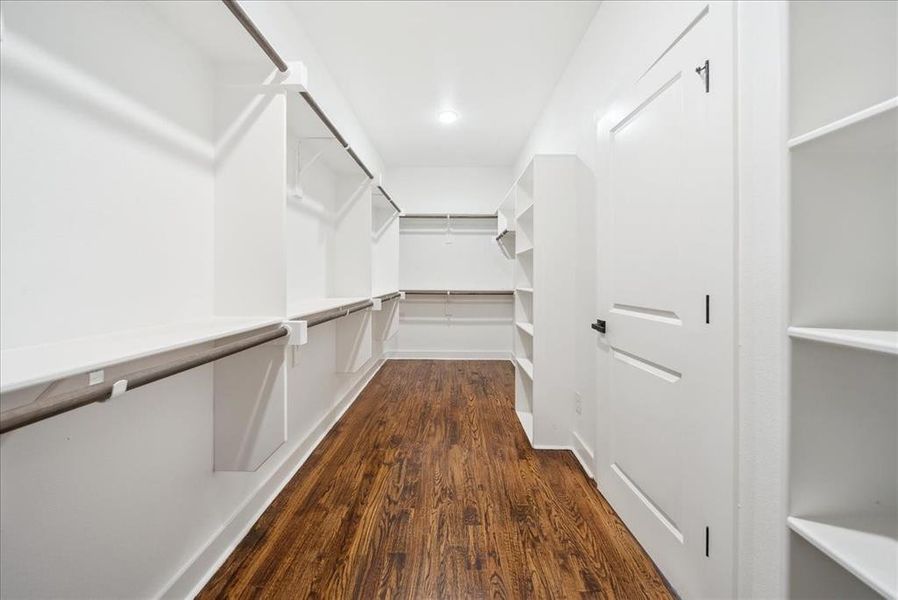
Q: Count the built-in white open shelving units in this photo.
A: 2